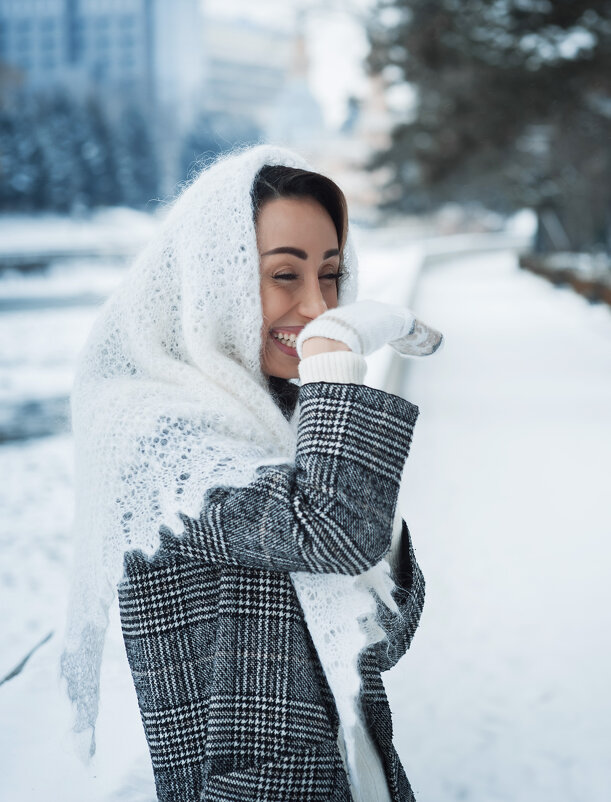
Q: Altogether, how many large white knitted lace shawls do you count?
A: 1